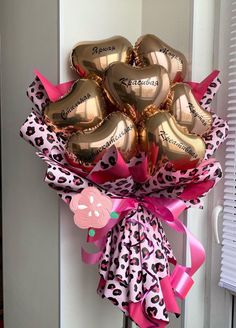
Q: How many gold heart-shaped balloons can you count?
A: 7